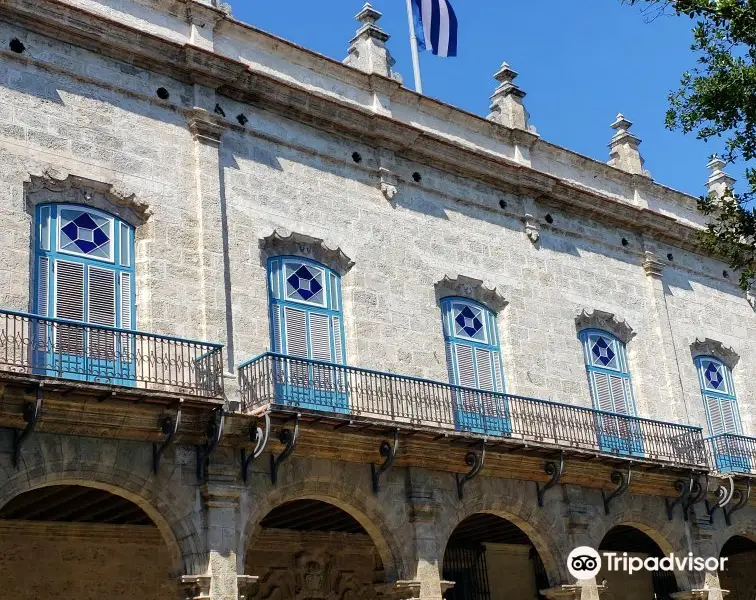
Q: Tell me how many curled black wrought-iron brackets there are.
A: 13